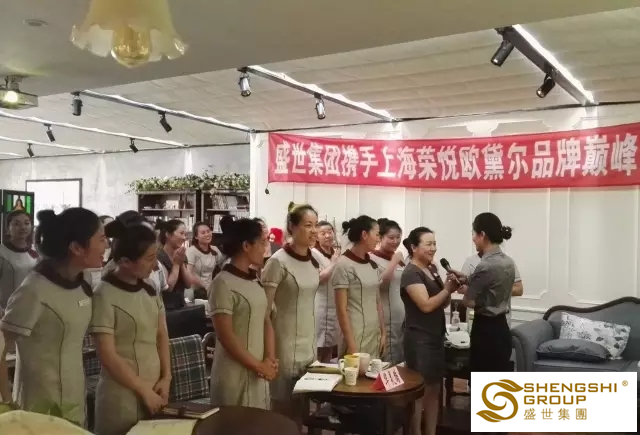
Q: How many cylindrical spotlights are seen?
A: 9